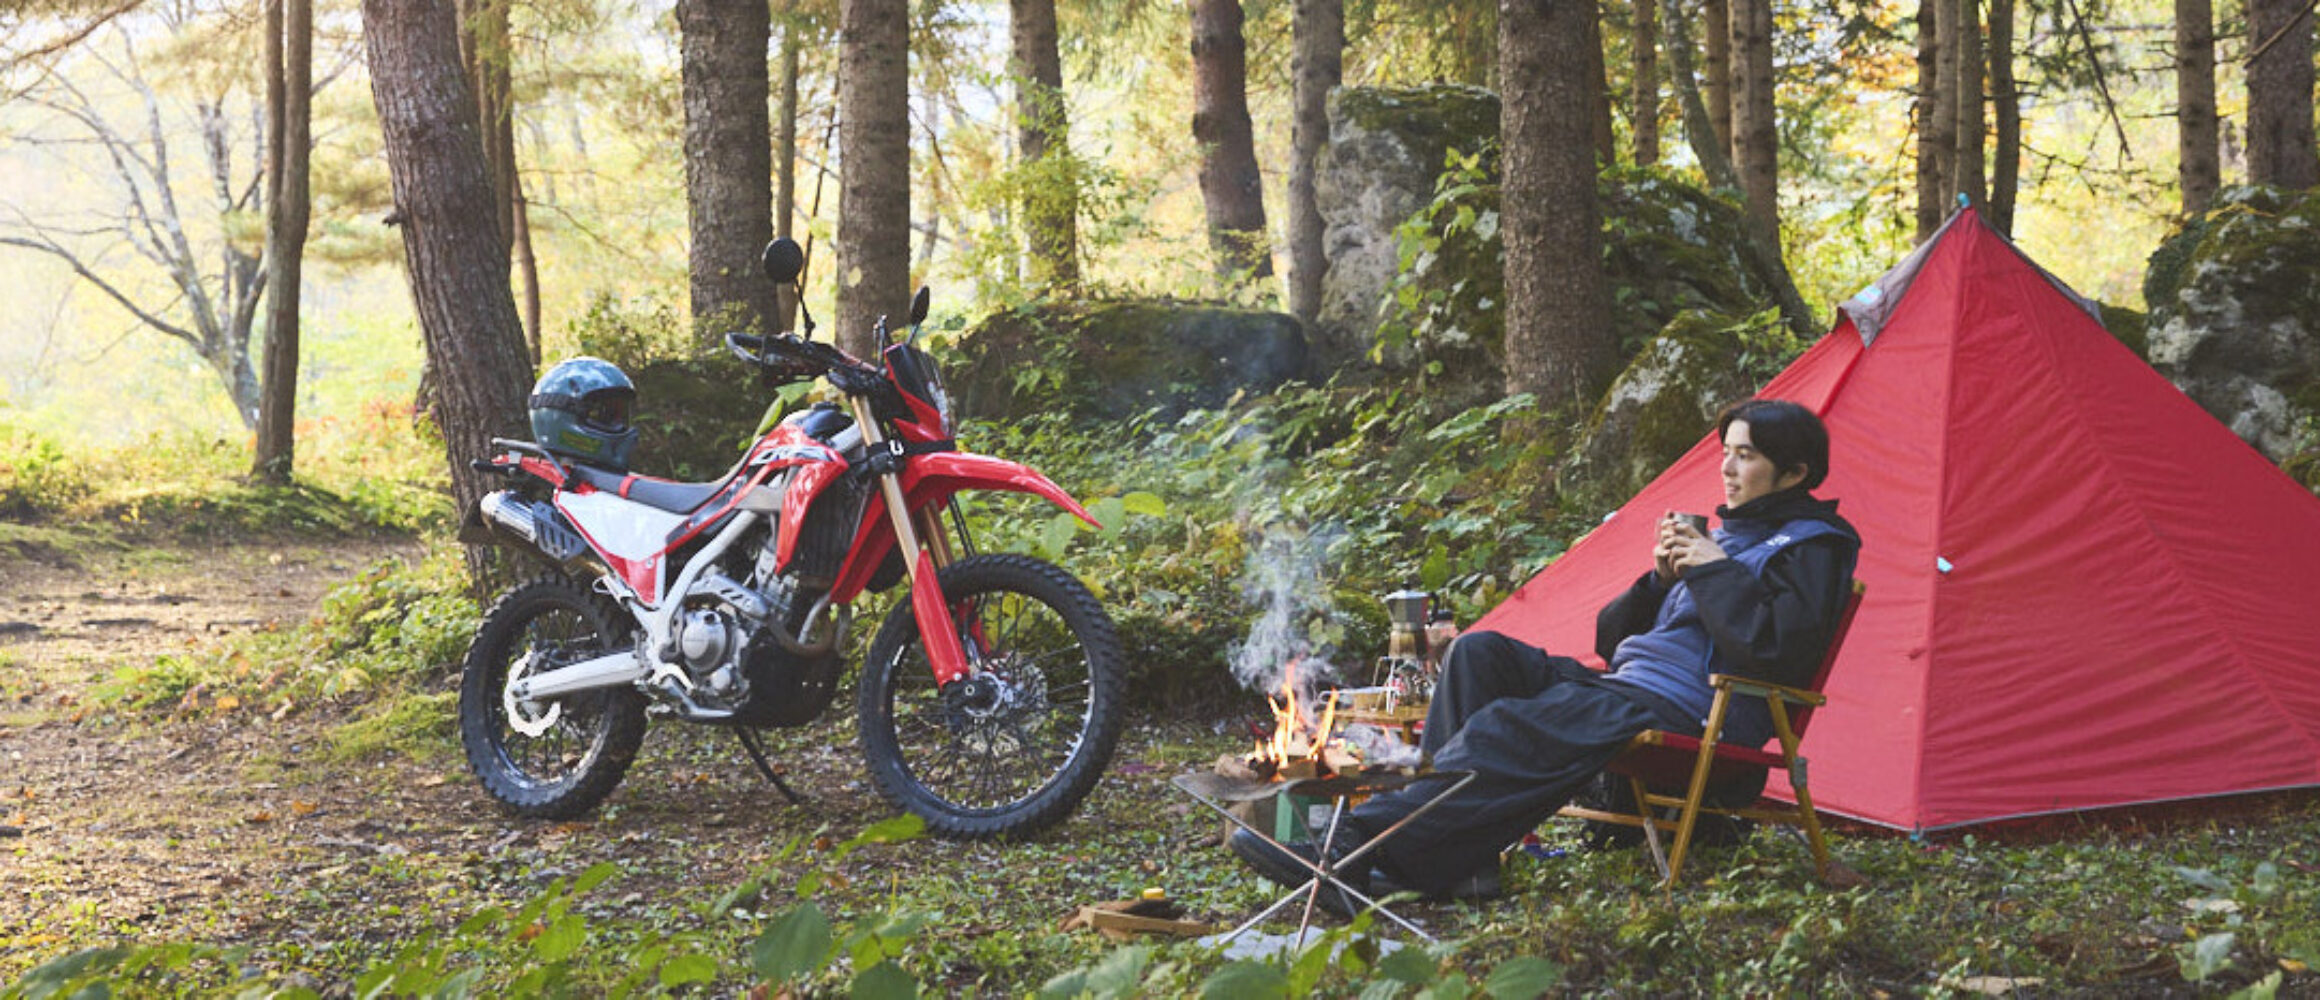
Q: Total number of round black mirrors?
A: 2